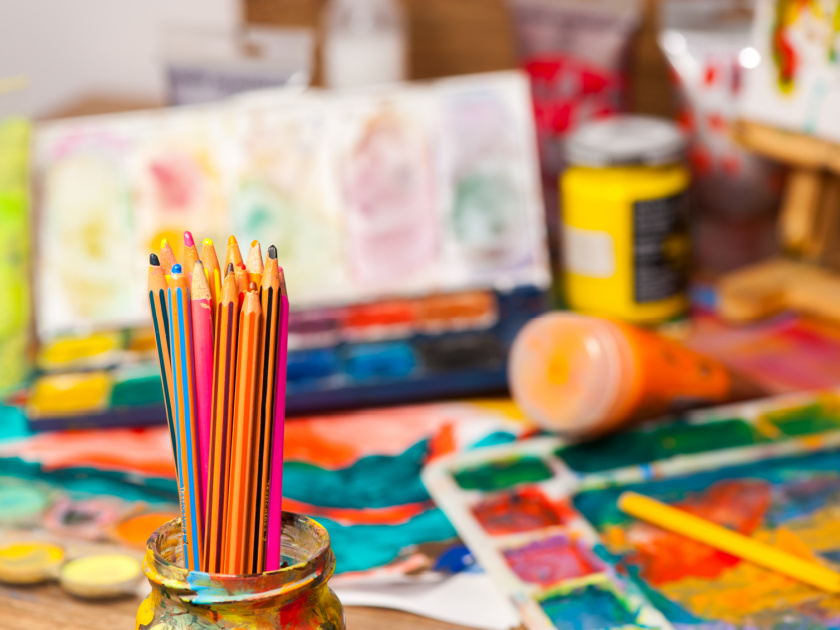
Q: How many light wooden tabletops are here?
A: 1